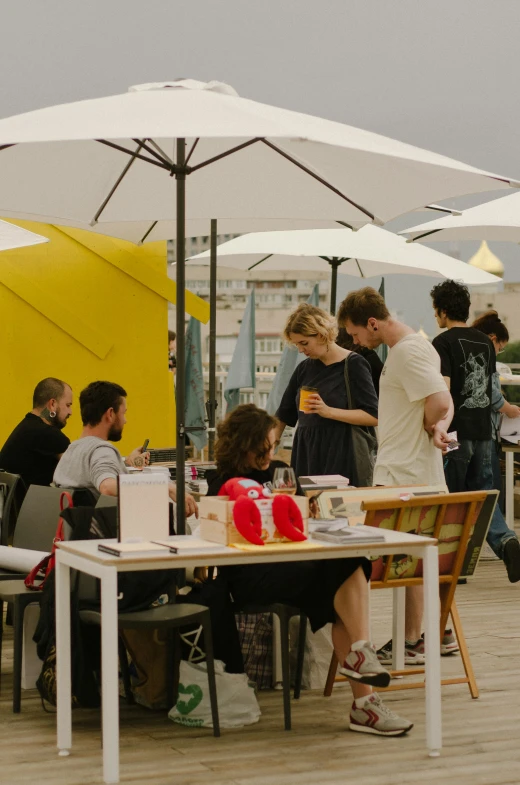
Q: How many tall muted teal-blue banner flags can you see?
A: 4